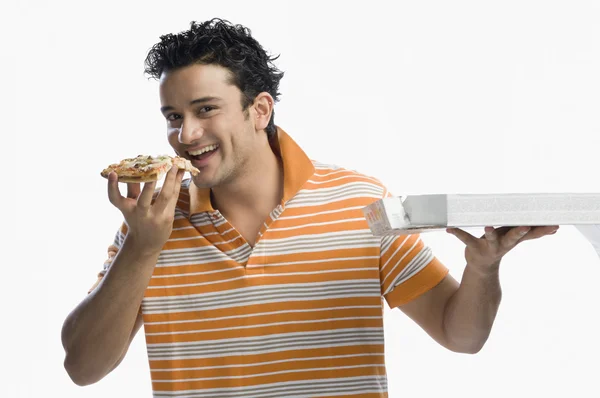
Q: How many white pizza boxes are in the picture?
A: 1